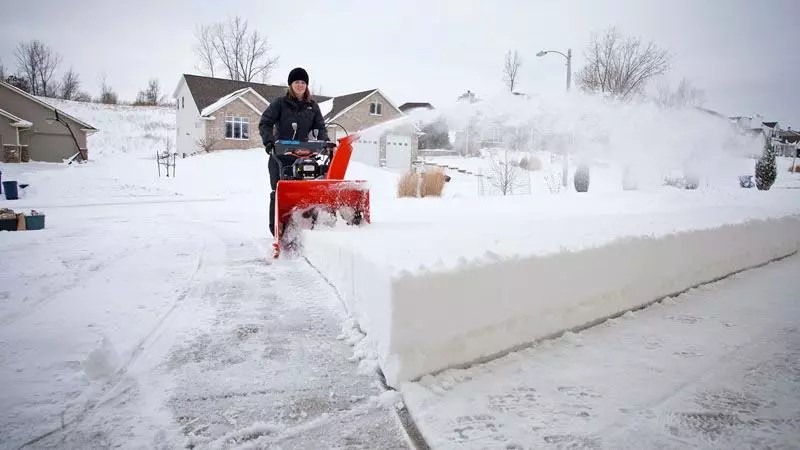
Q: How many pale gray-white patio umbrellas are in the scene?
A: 0